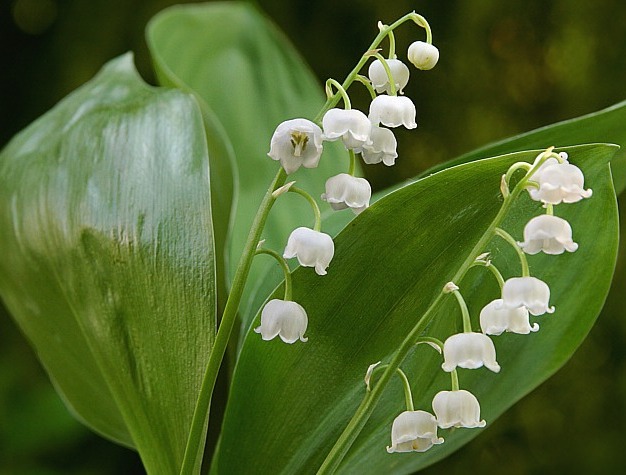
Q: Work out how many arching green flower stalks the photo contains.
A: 2